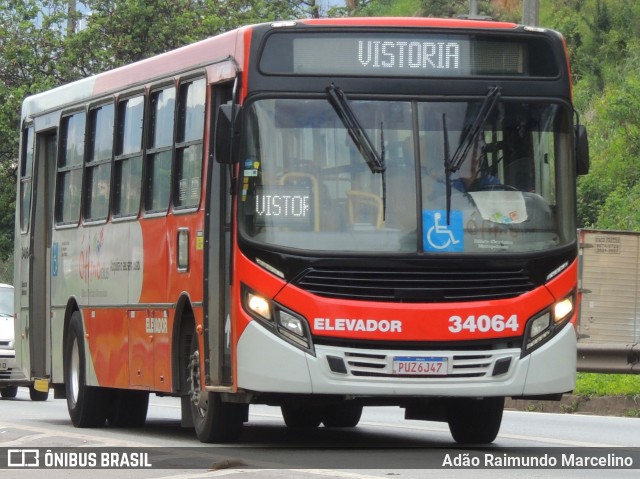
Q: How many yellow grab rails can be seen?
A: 2